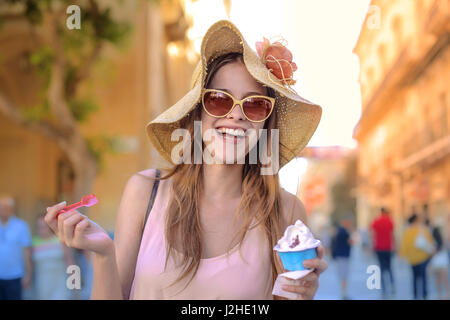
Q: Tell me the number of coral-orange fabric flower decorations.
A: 1